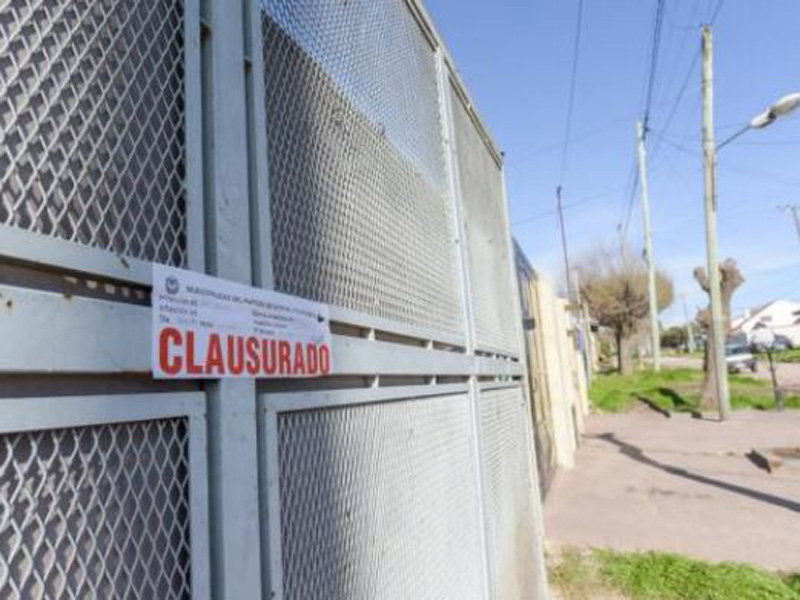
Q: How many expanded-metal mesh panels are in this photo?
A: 6